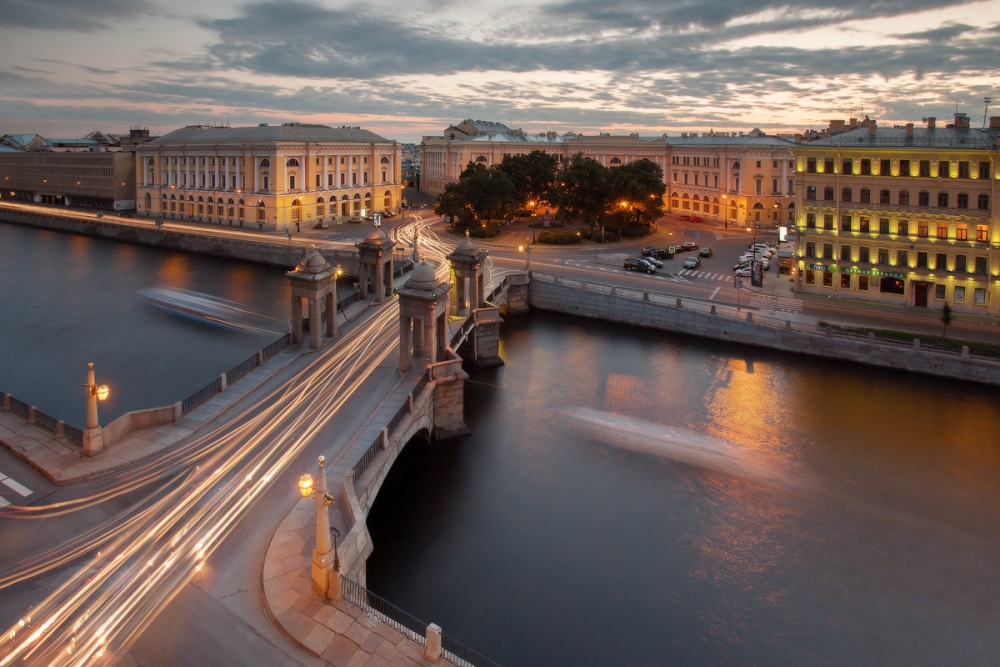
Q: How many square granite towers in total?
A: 4